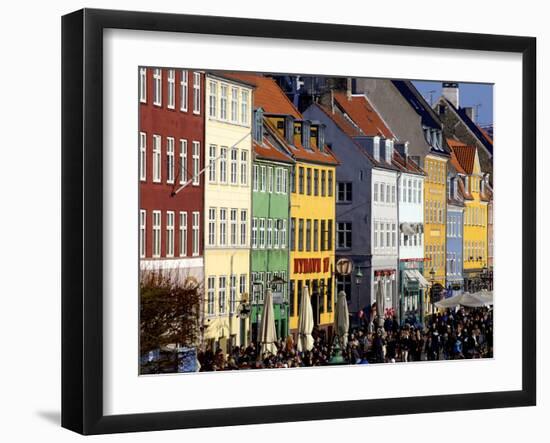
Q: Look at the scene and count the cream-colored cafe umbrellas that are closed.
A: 4